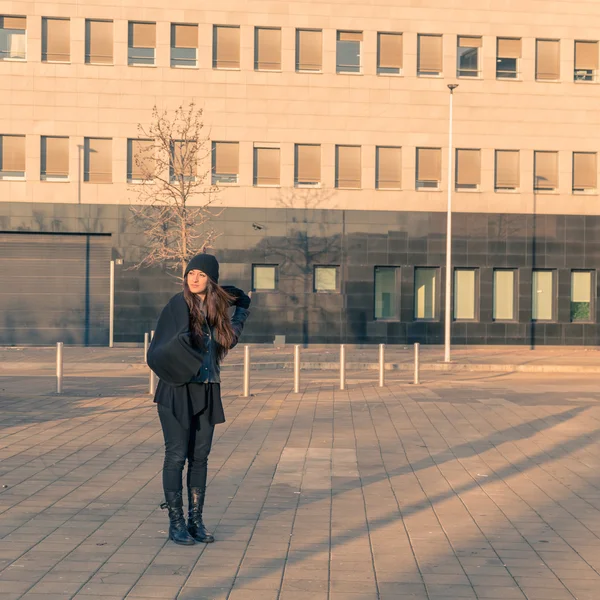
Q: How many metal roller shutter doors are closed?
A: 1